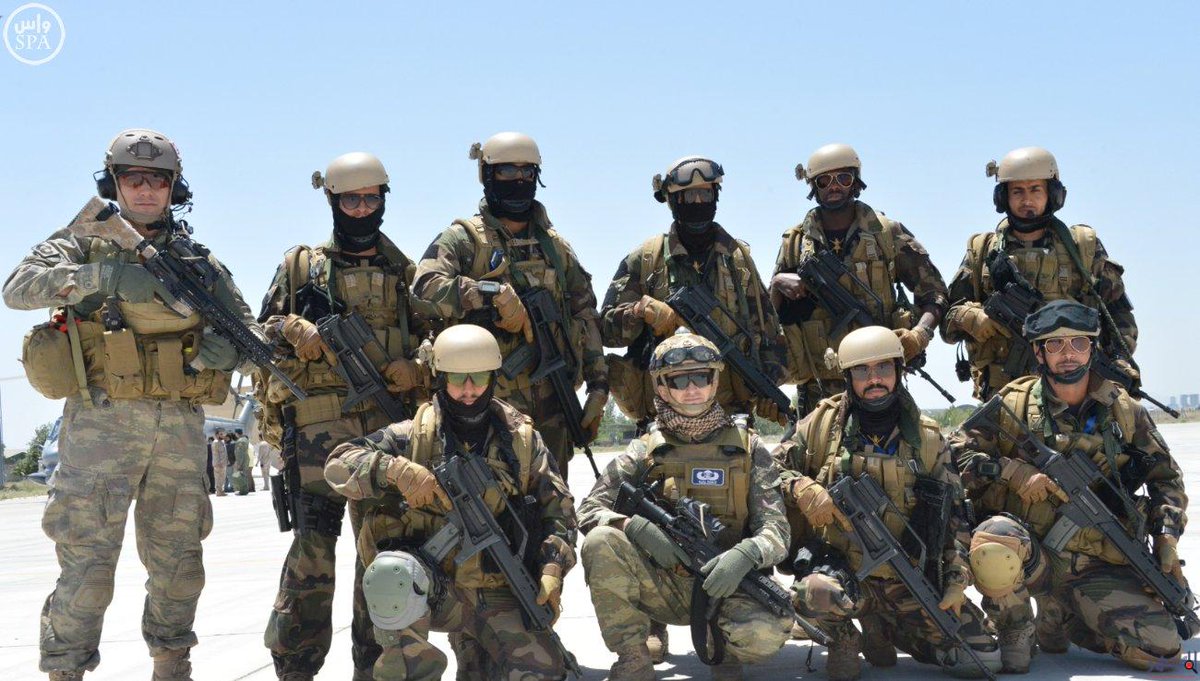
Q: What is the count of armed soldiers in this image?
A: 10